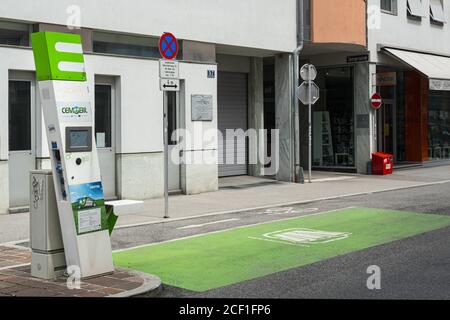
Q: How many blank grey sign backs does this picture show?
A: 2